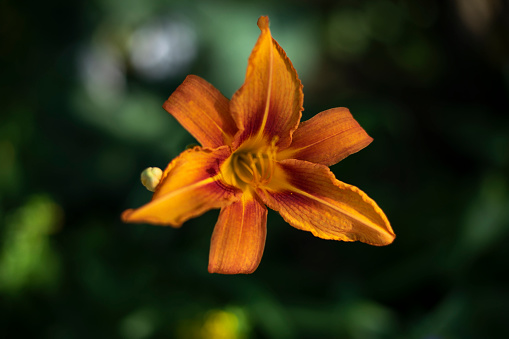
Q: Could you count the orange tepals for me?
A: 6